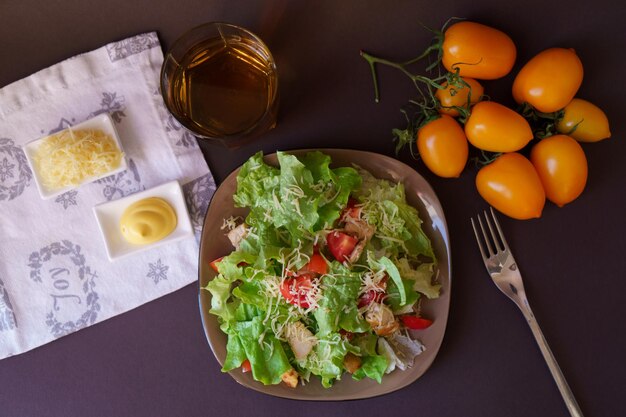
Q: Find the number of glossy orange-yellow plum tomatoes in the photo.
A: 8